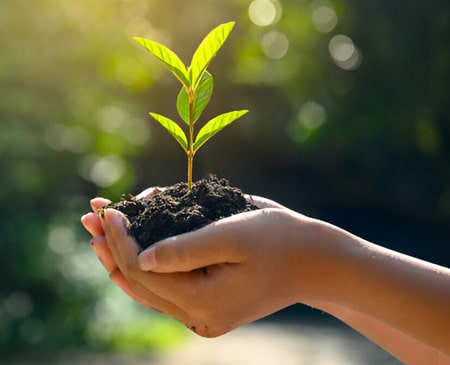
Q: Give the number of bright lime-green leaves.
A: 5